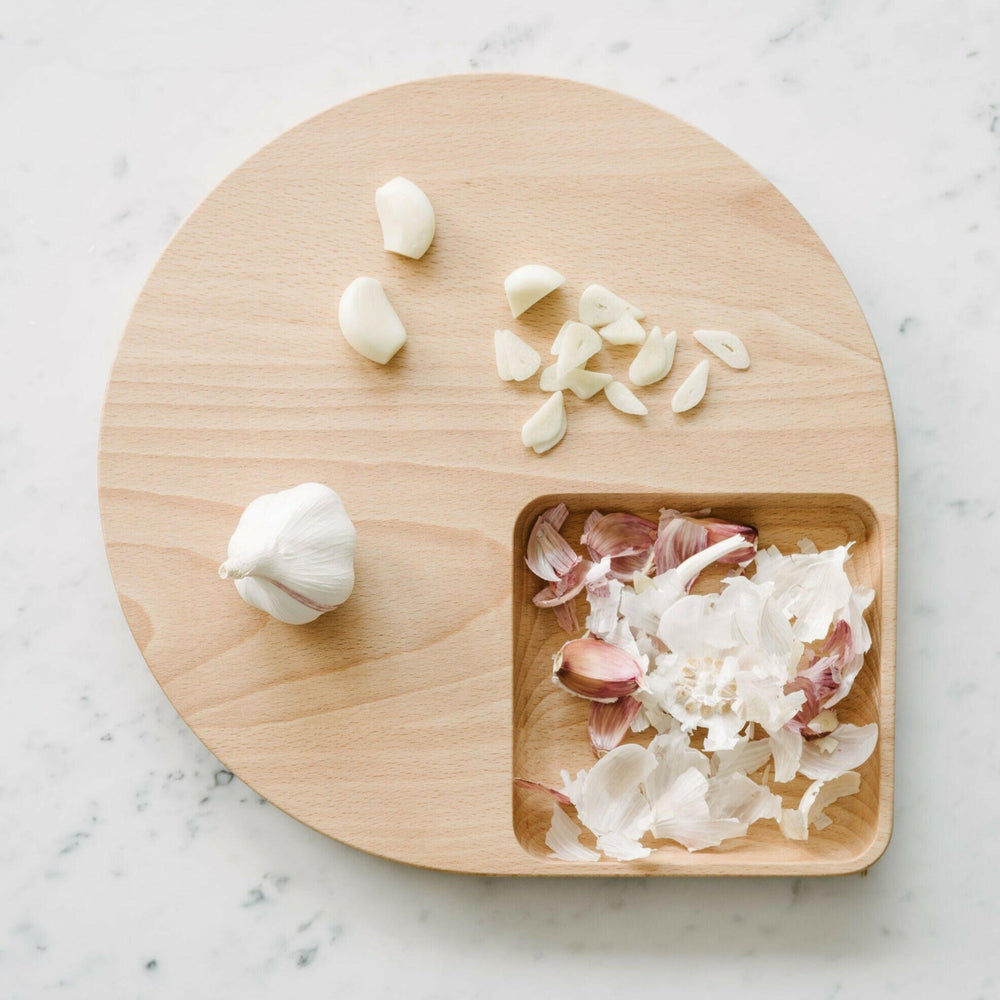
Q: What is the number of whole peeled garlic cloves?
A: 2